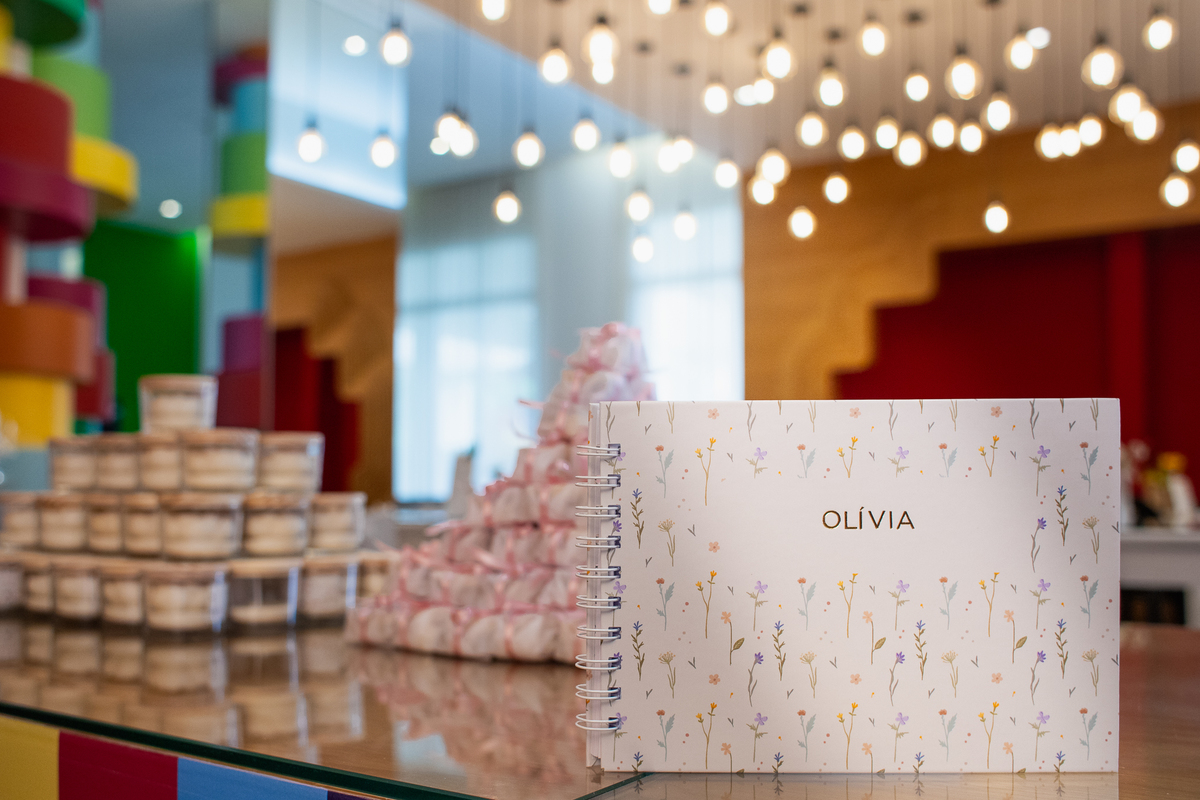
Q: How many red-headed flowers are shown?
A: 12